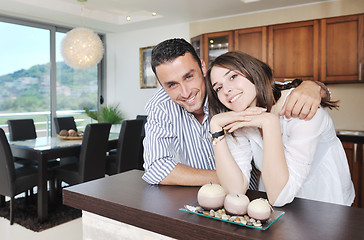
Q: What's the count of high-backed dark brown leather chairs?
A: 6